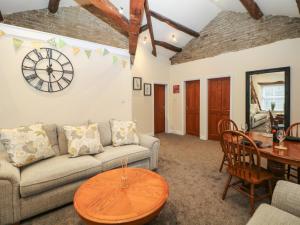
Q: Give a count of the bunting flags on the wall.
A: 11